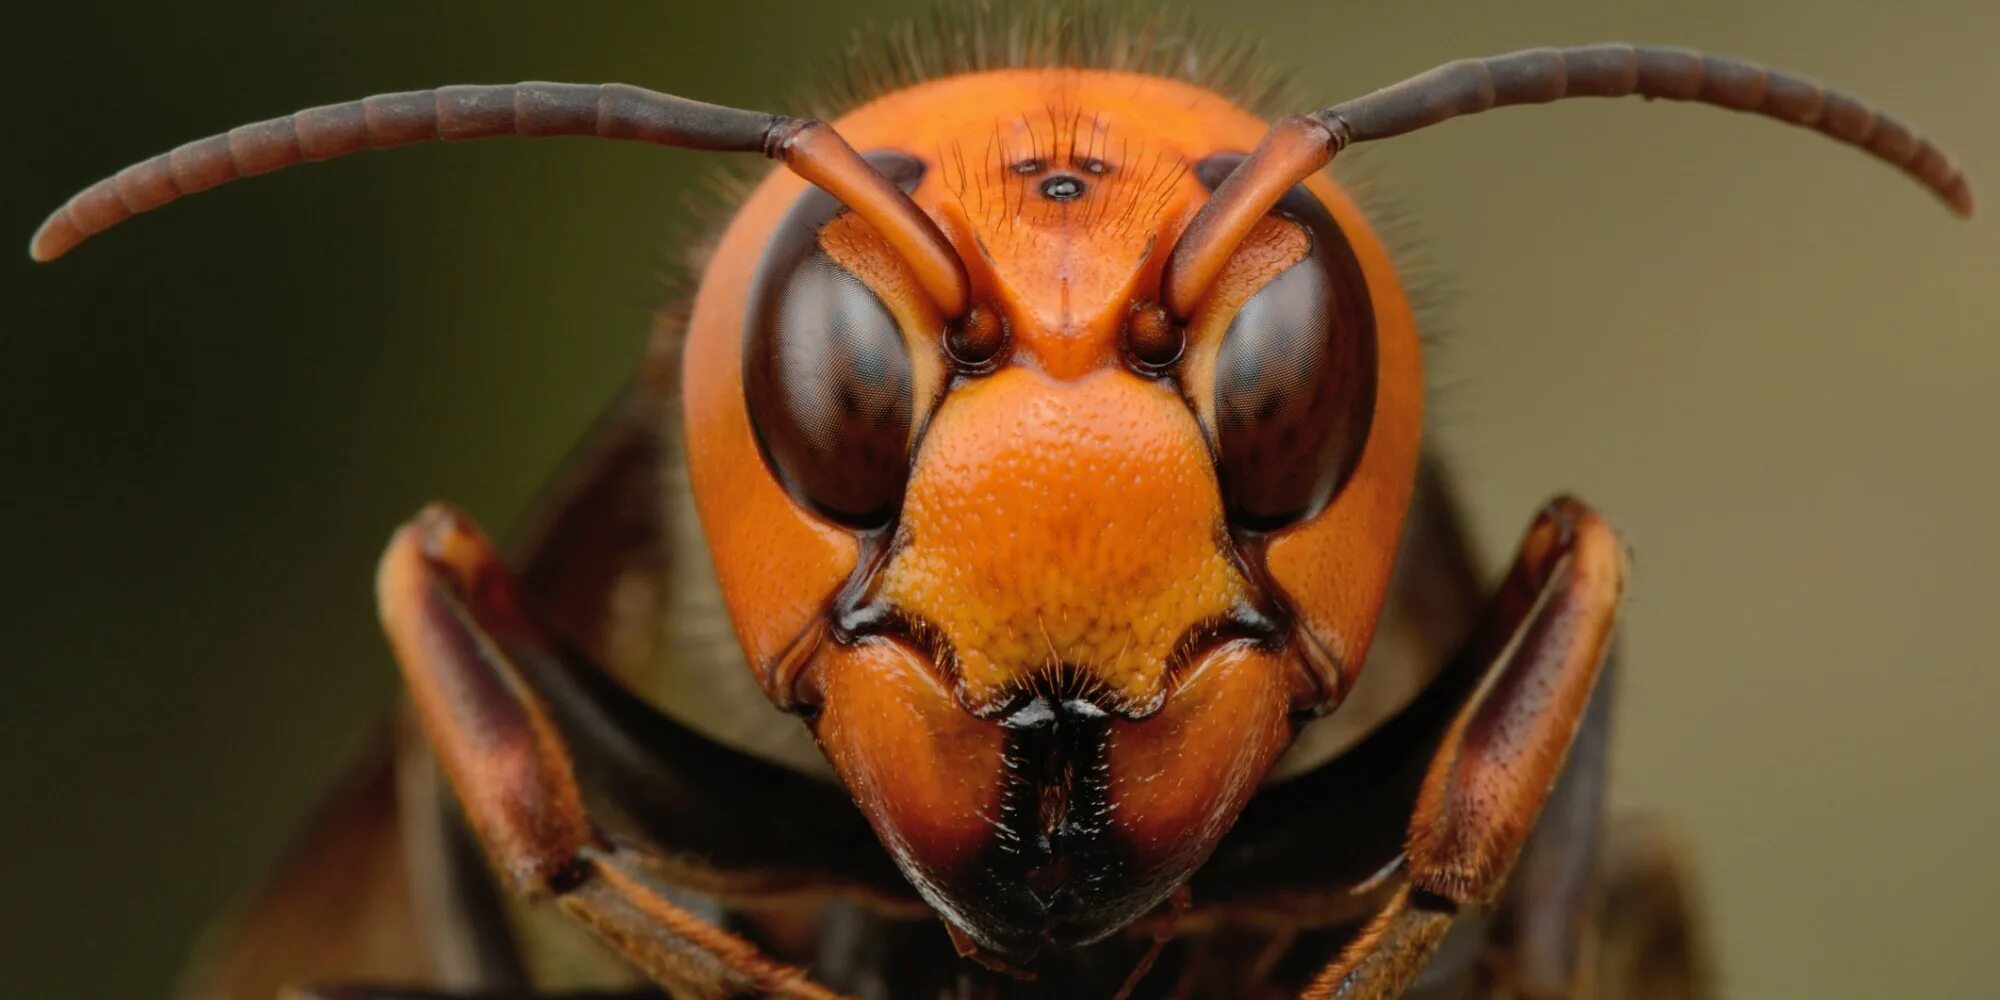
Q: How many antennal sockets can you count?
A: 2